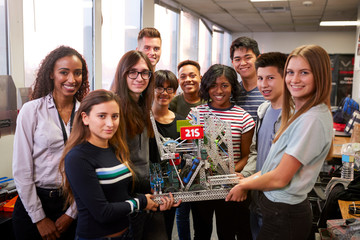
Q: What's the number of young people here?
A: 10